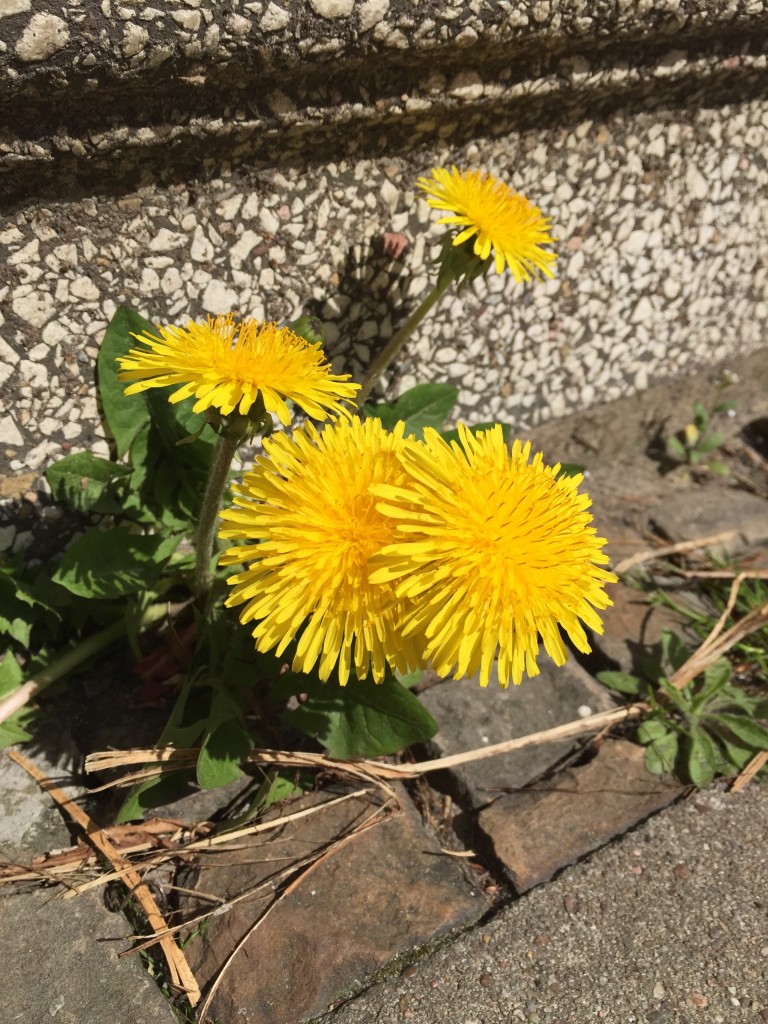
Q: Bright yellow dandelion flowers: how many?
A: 4